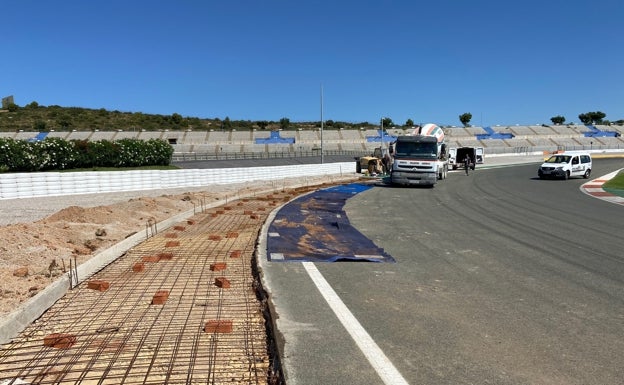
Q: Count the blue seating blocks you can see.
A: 5